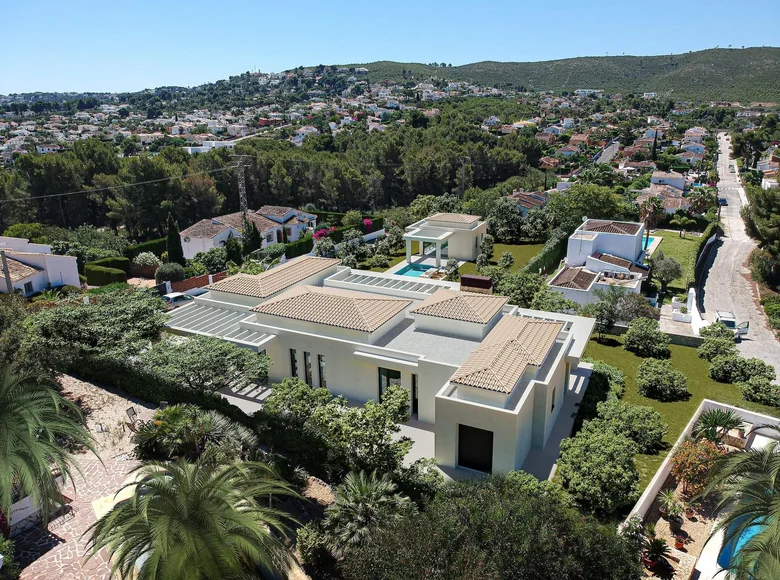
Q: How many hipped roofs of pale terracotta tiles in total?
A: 5